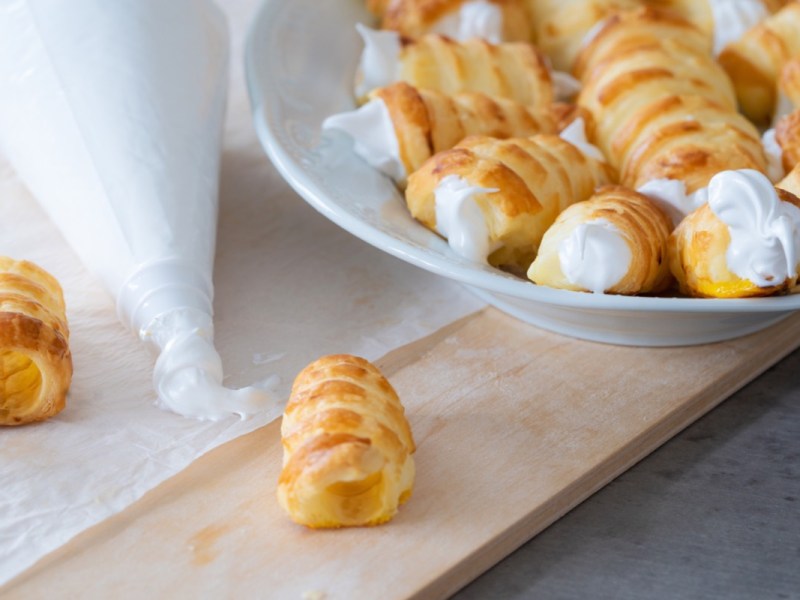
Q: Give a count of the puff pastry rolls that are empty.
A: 2